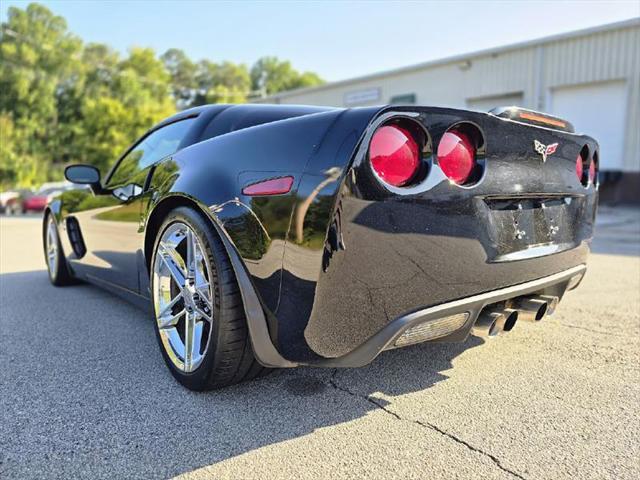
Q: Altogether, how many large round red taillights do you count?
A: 4